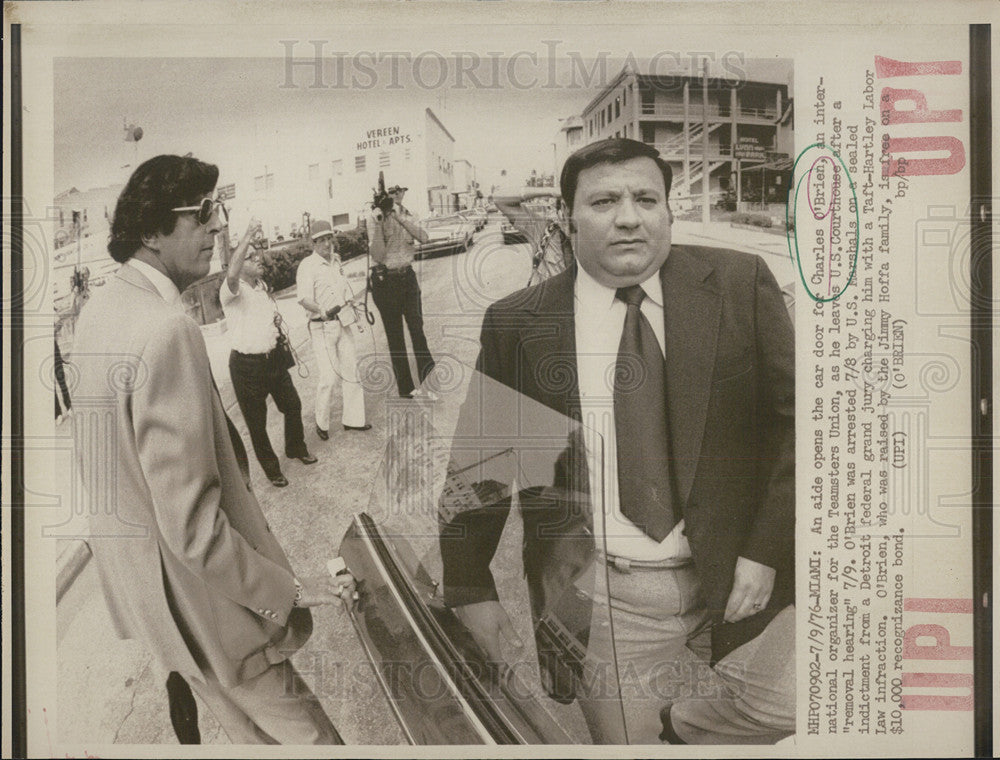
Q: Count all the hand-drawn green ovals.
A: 1